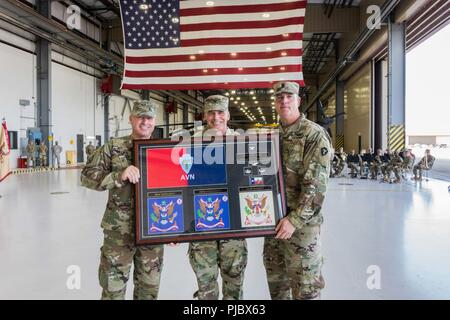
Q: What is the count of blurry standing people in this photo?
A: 4